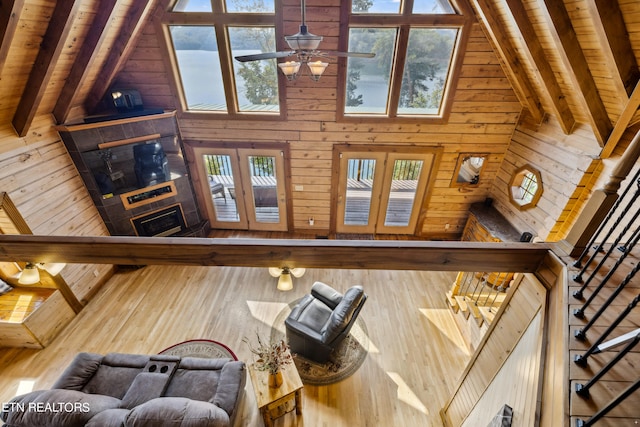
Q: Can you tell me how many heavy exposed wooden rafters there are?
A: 8